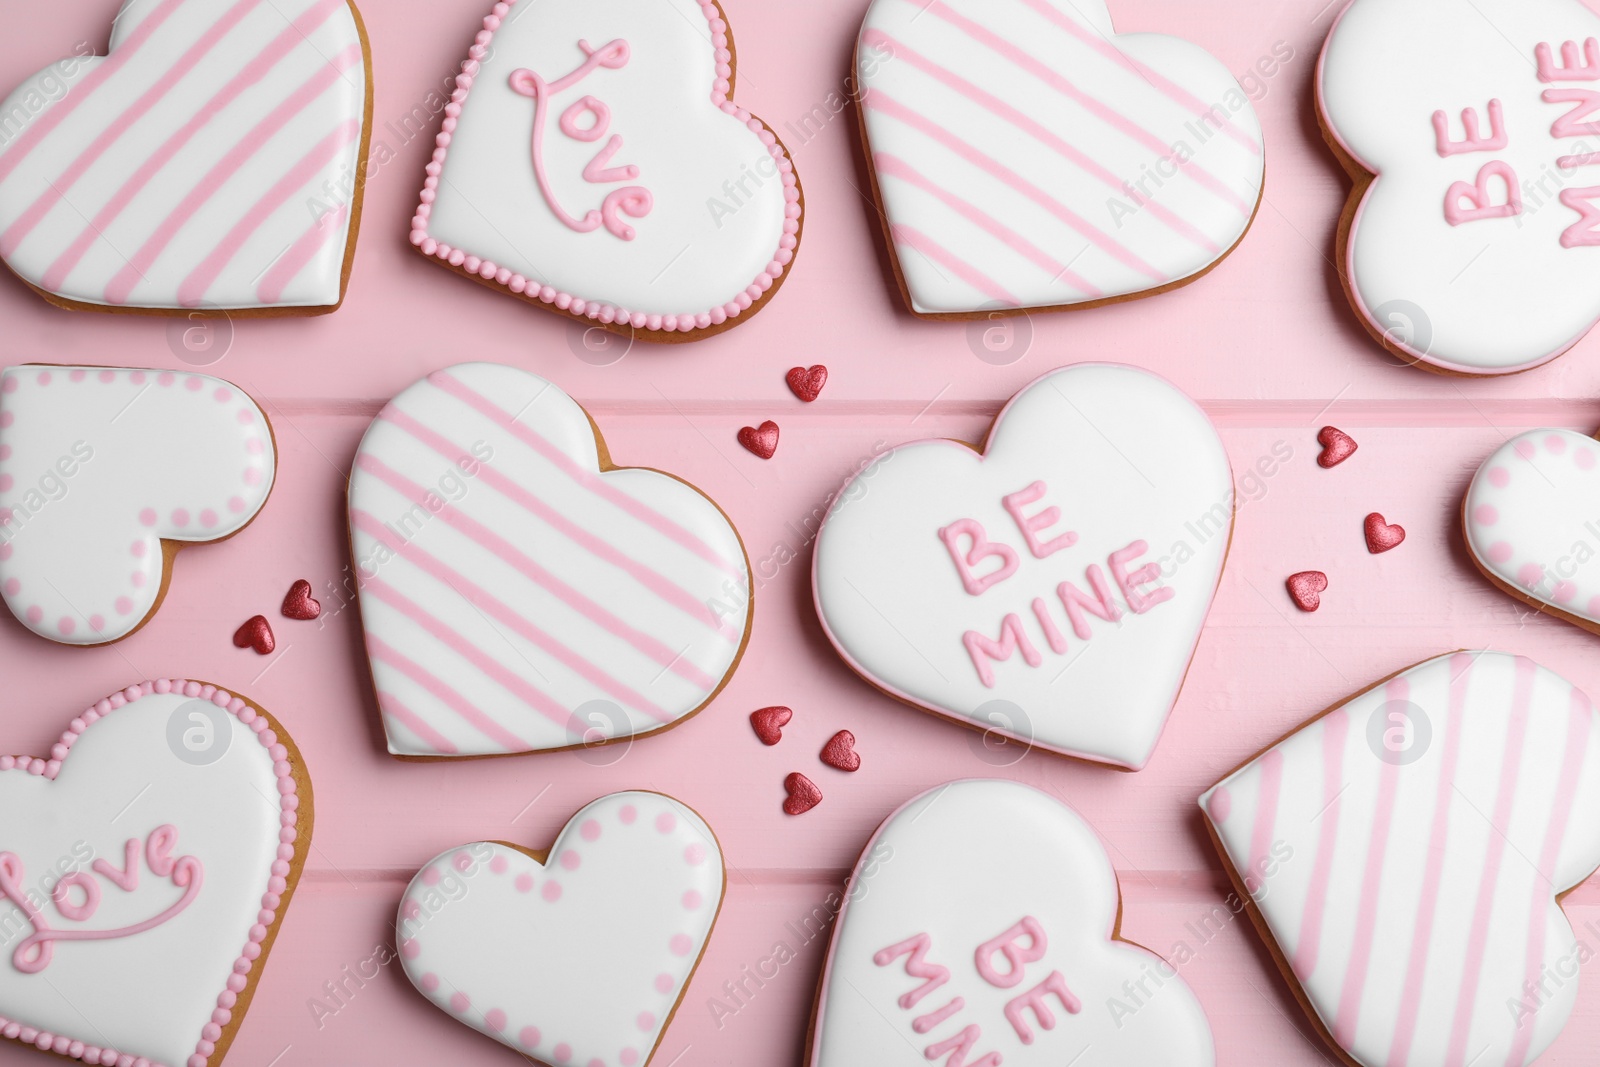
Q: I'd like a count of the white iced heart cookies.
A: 12